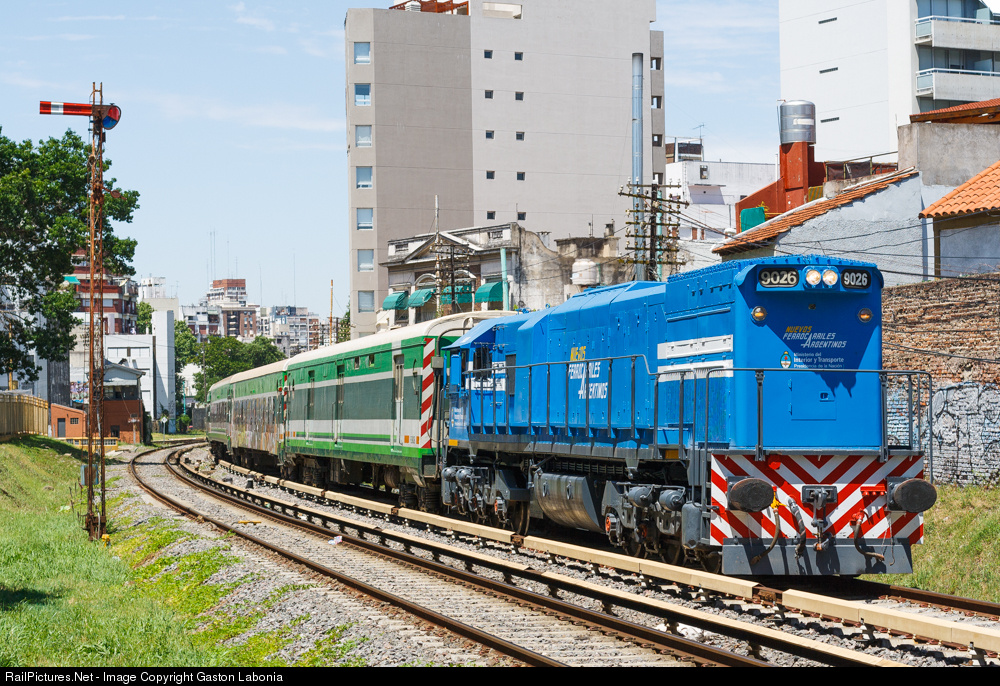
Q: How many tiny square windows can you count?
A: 10